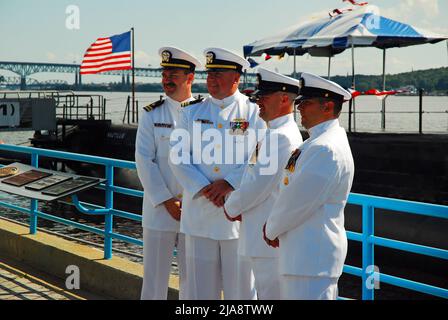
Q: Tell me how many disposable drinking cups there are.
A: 0